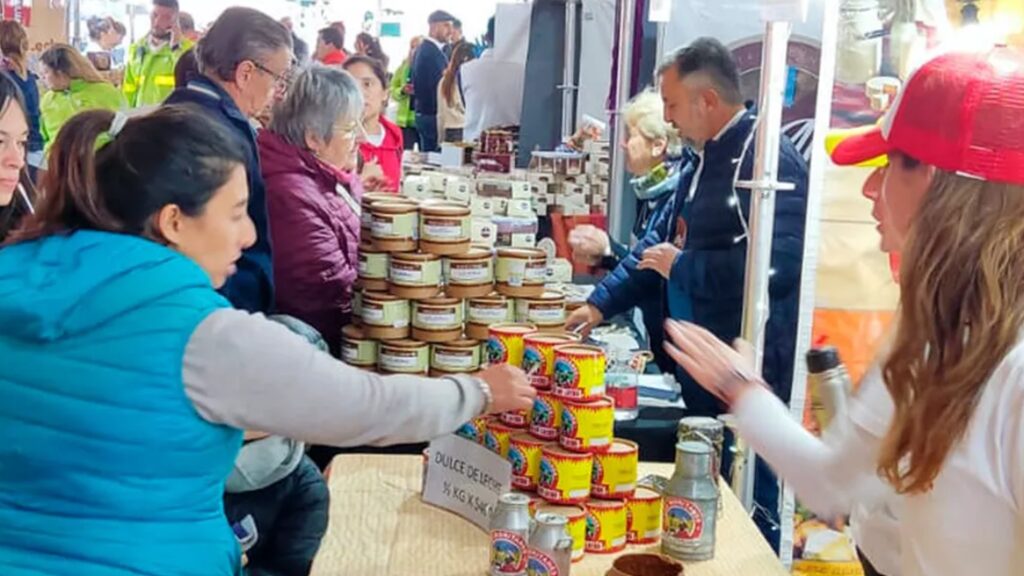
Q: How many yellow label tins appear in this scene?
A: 14